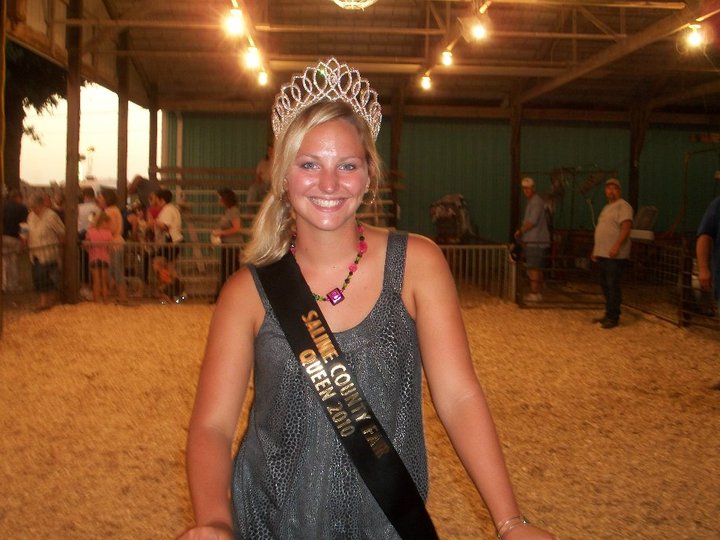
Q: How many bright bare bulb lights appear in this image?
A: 7